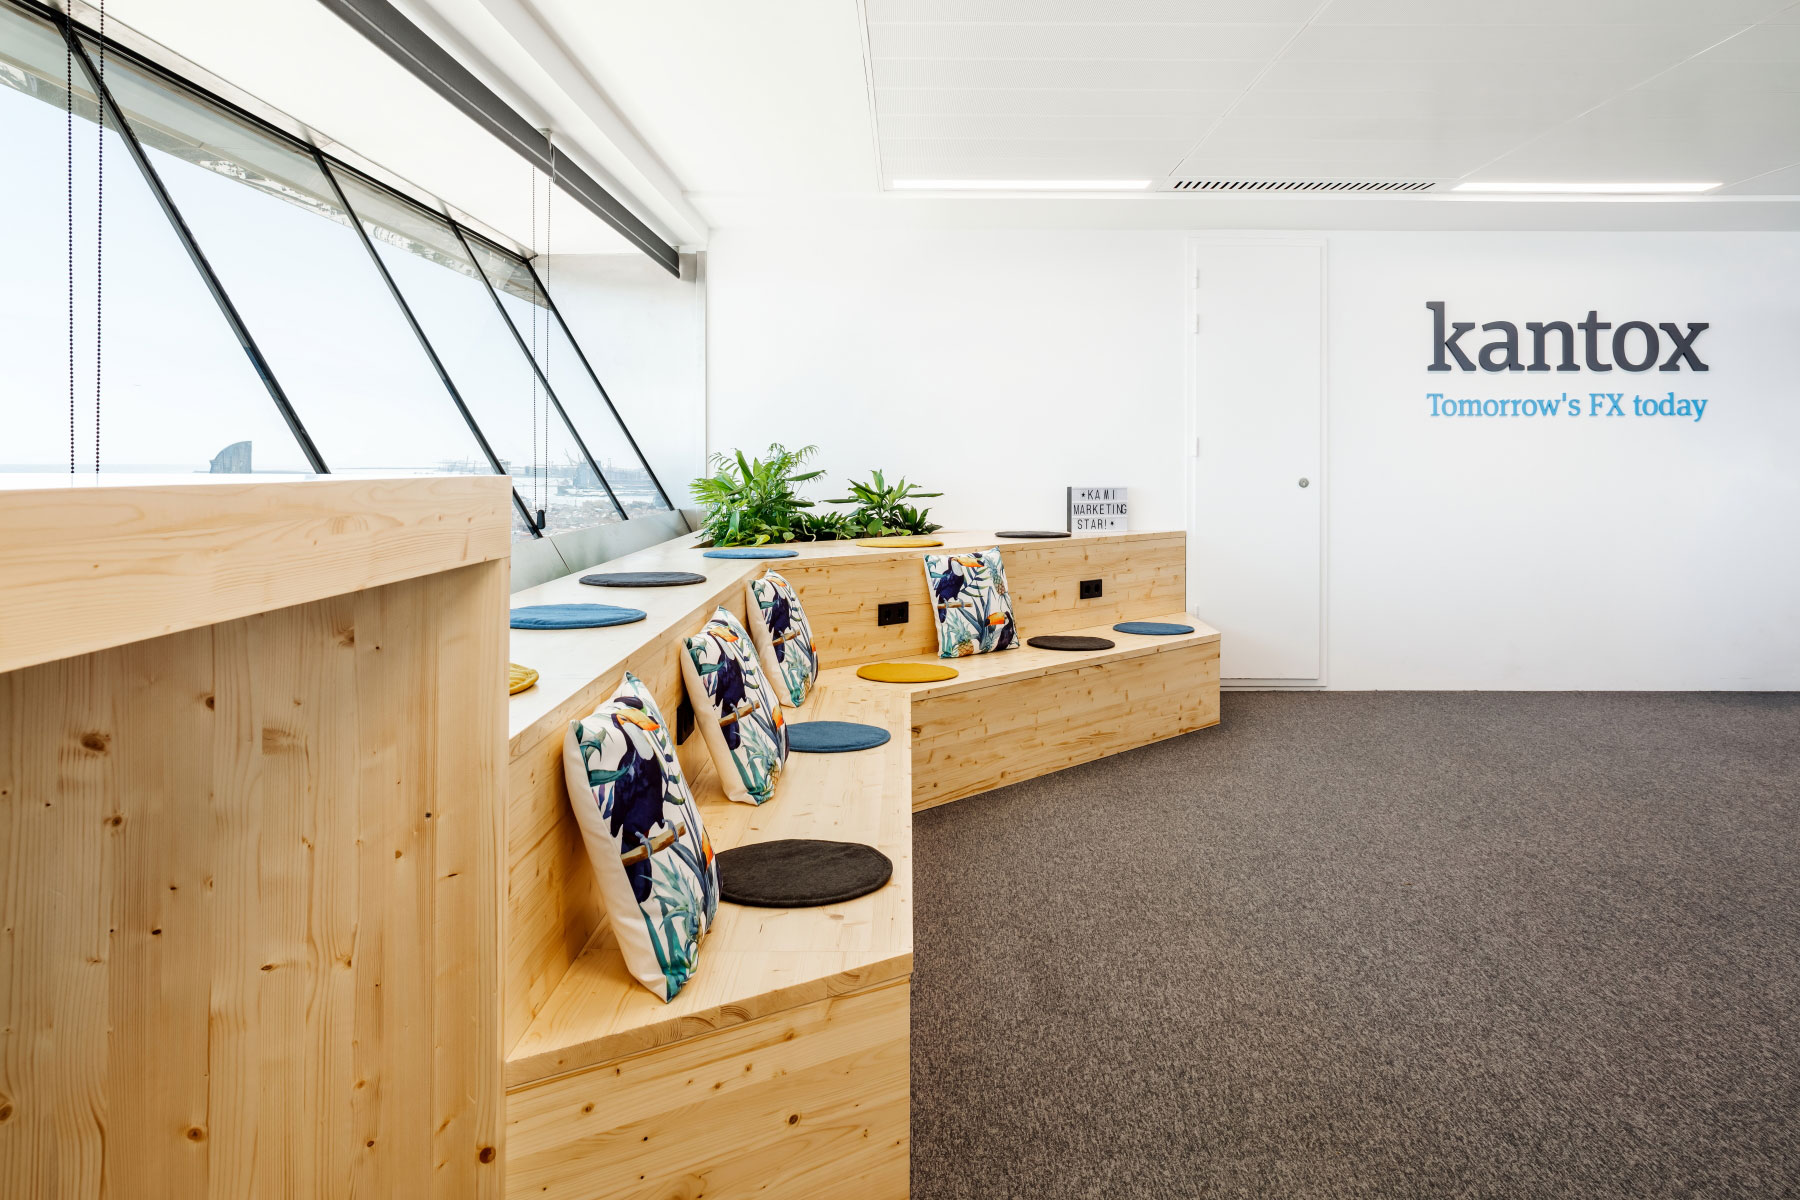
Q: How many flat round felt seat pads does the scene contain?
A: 11